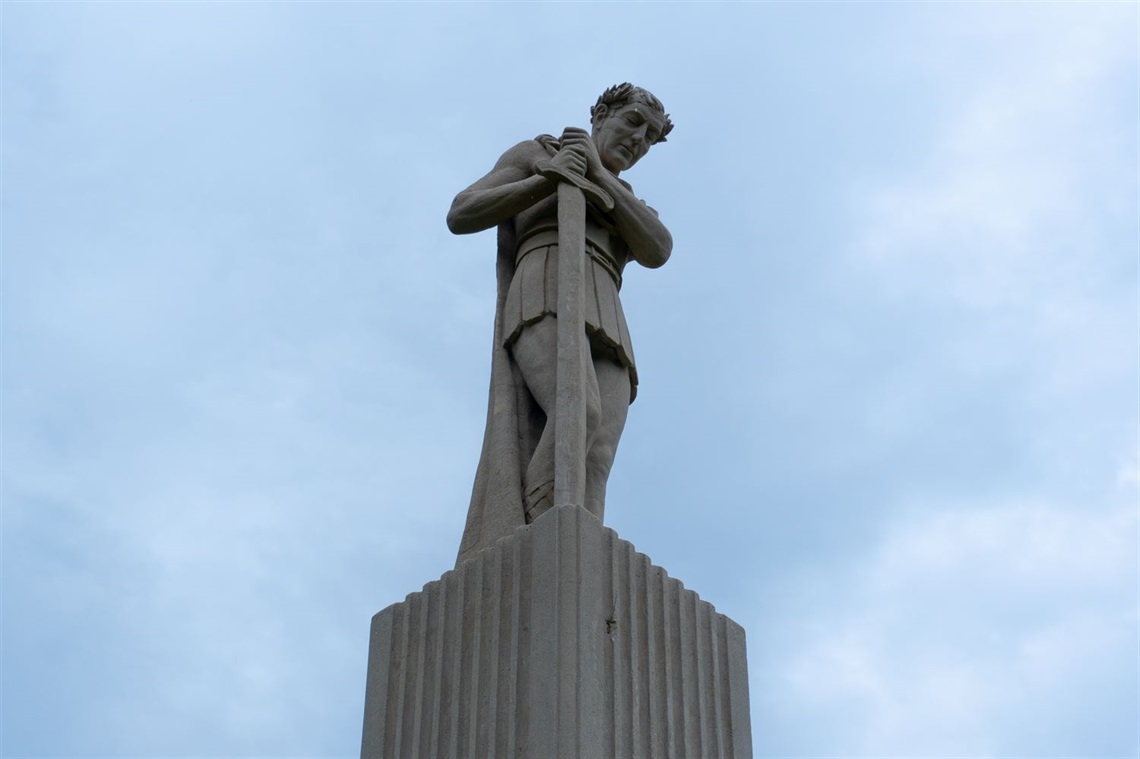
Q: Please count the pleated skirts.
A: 1